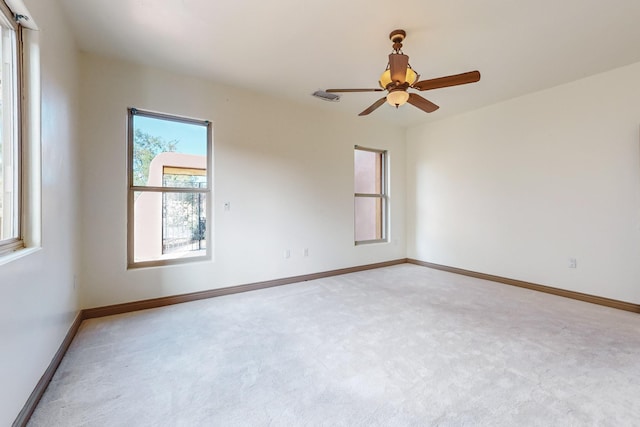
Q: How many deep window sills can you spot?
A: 1